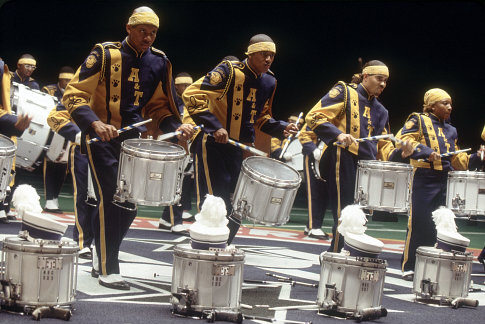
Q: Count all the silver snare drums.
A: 9